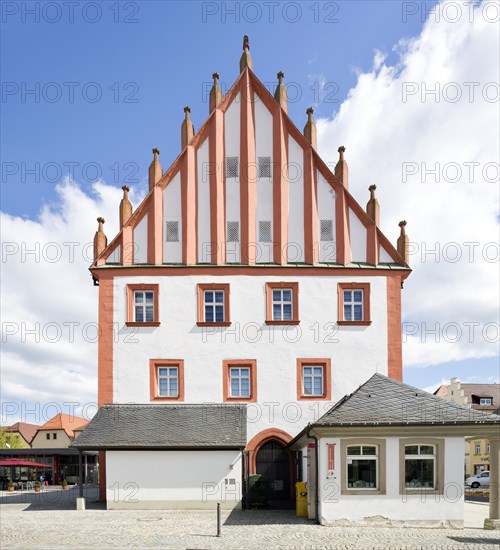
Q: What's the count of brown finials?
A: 11